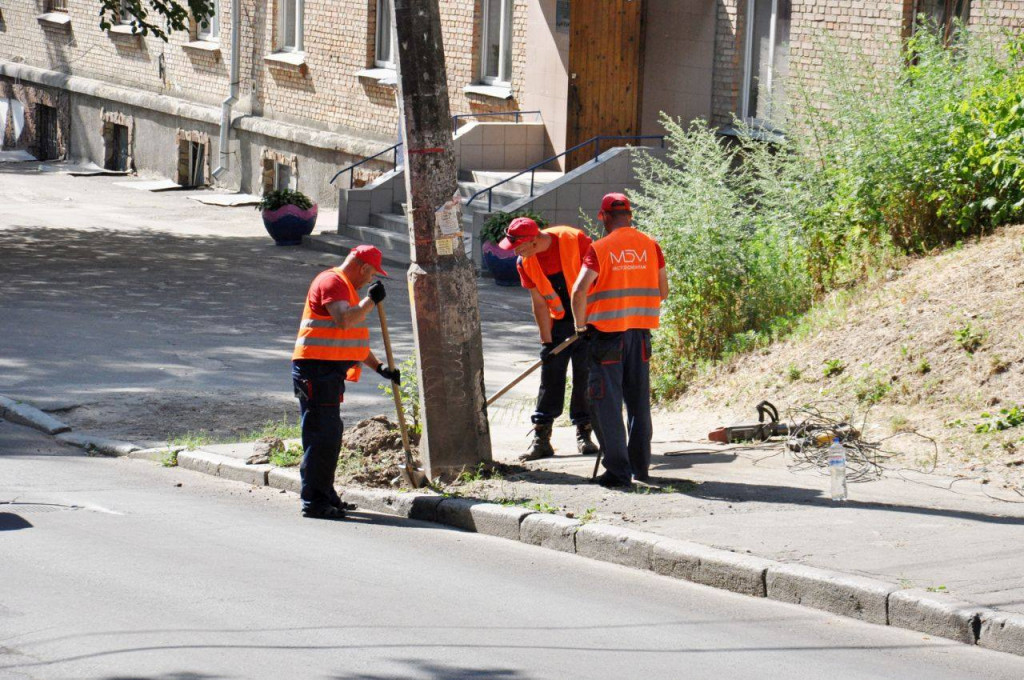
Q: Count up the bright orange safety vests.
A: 3